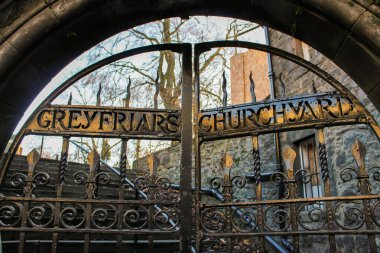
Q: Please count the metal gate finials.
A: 14